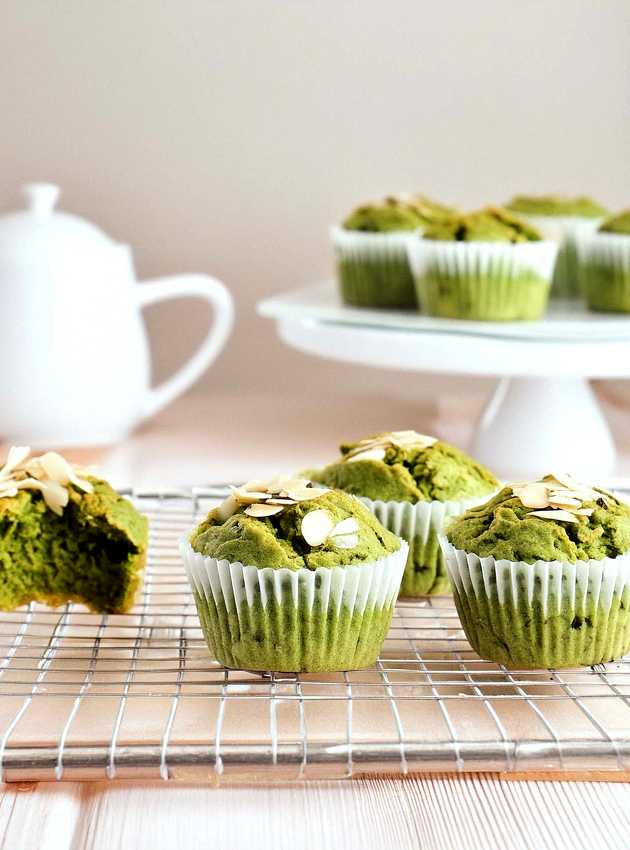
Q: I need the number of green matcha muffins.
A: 8